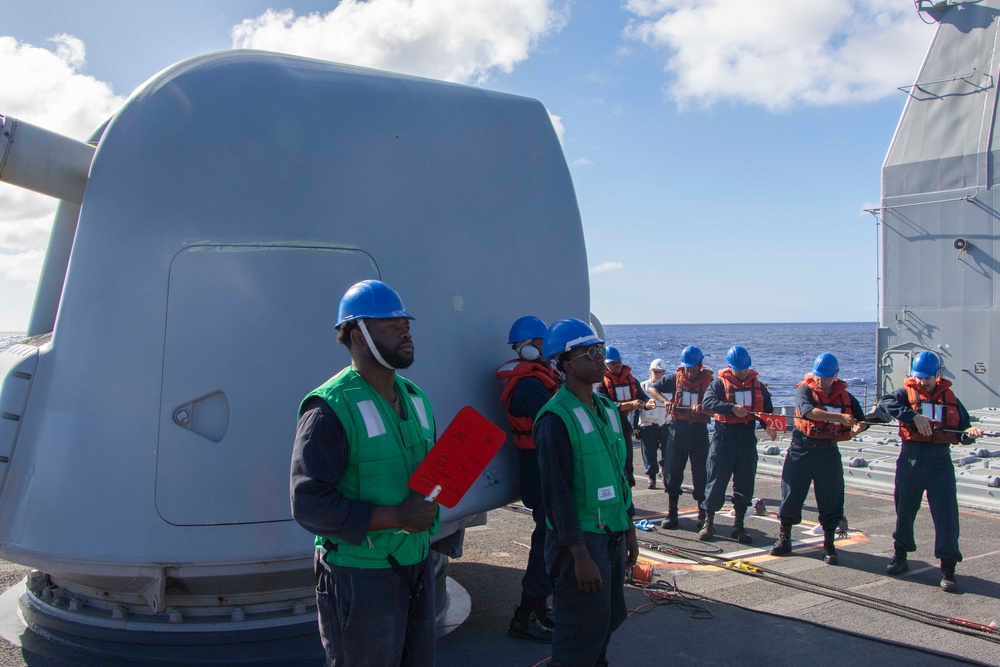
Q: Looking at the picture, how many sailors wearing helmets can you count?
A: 9